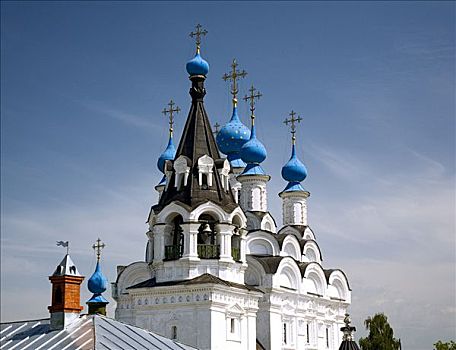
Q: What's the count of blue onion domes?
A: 6